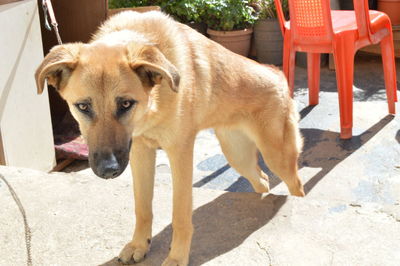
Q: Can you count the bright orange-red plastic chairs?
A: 1